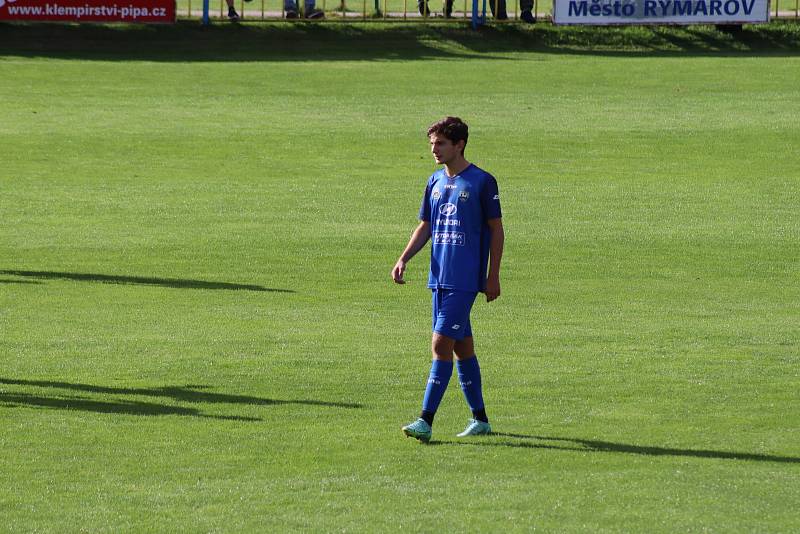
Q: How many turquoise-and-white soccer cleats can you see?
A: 2